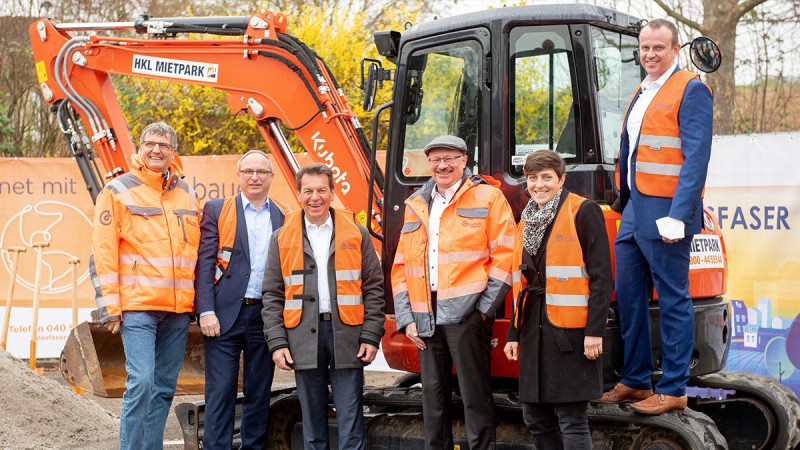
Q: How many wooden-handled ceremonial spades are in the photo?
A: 3